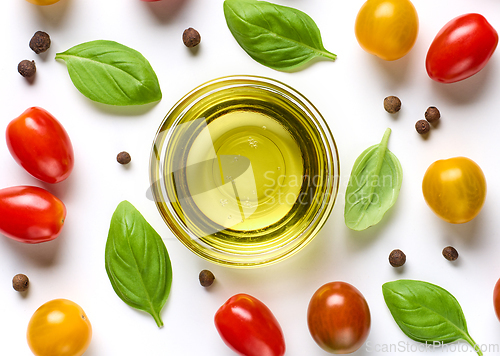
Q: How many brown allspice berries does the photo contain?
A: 11